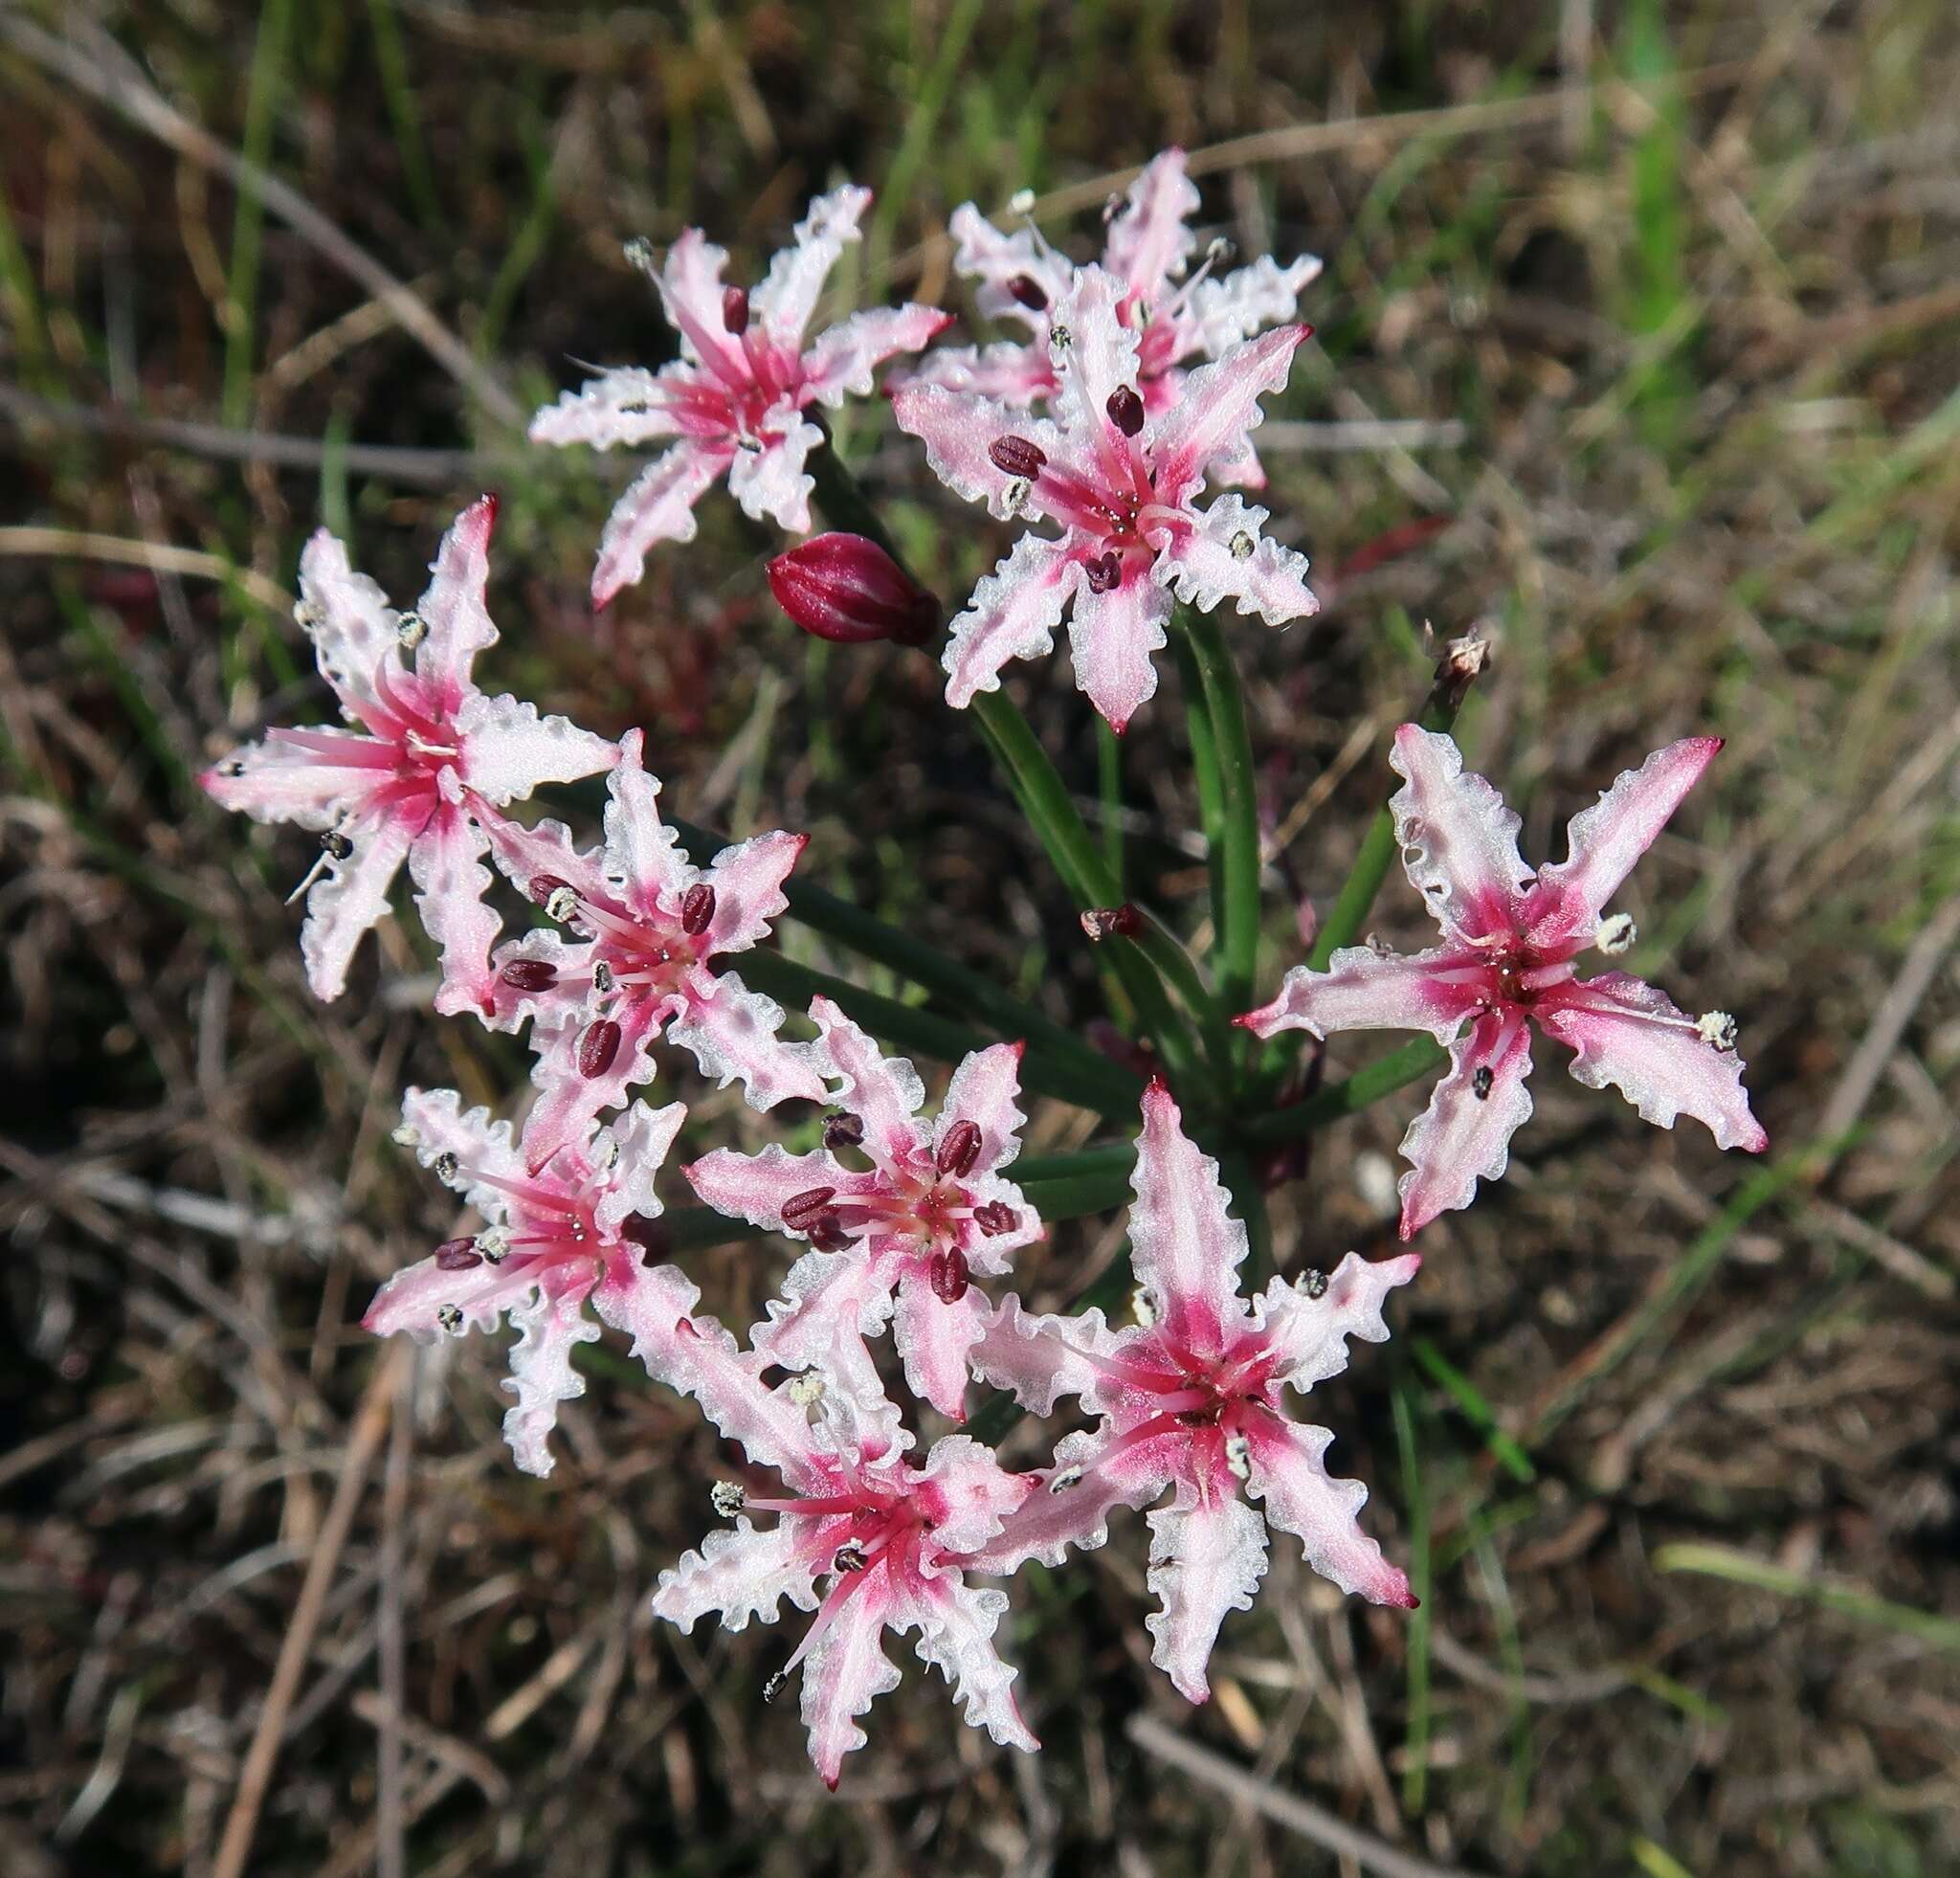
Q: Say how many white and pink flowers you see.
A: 10